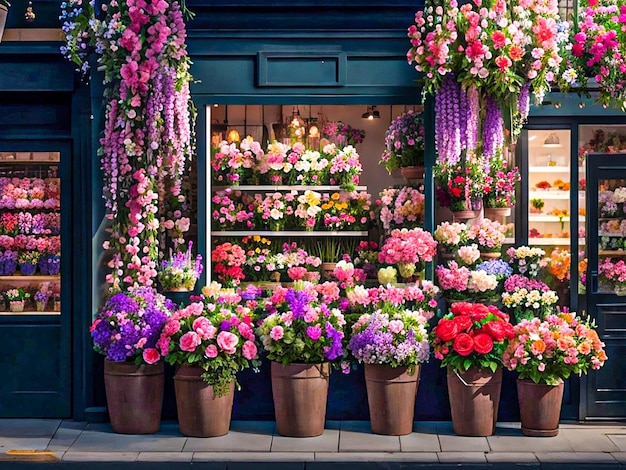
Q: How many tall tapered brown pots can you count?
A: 6